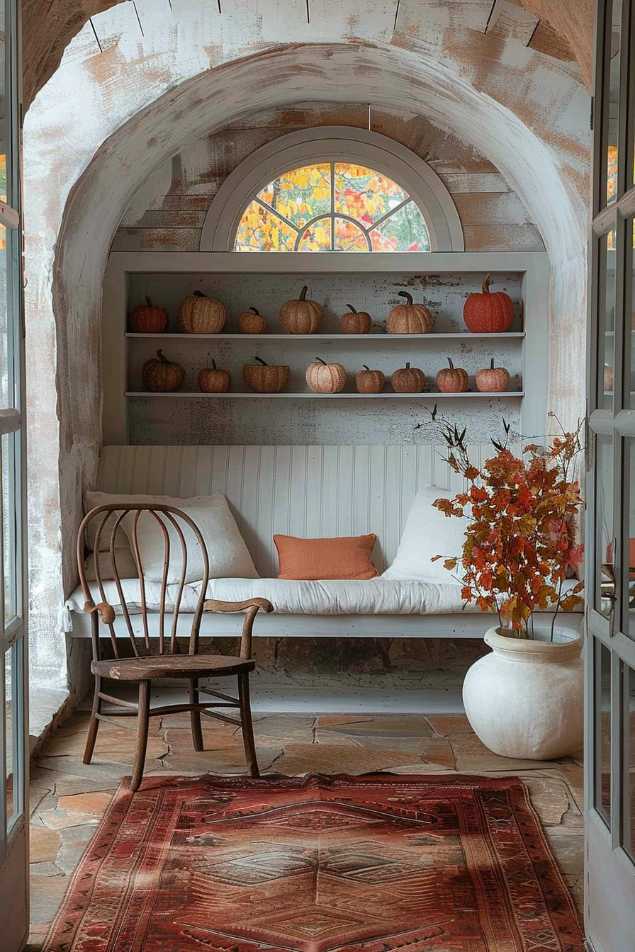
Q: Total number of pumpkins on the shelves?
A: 15